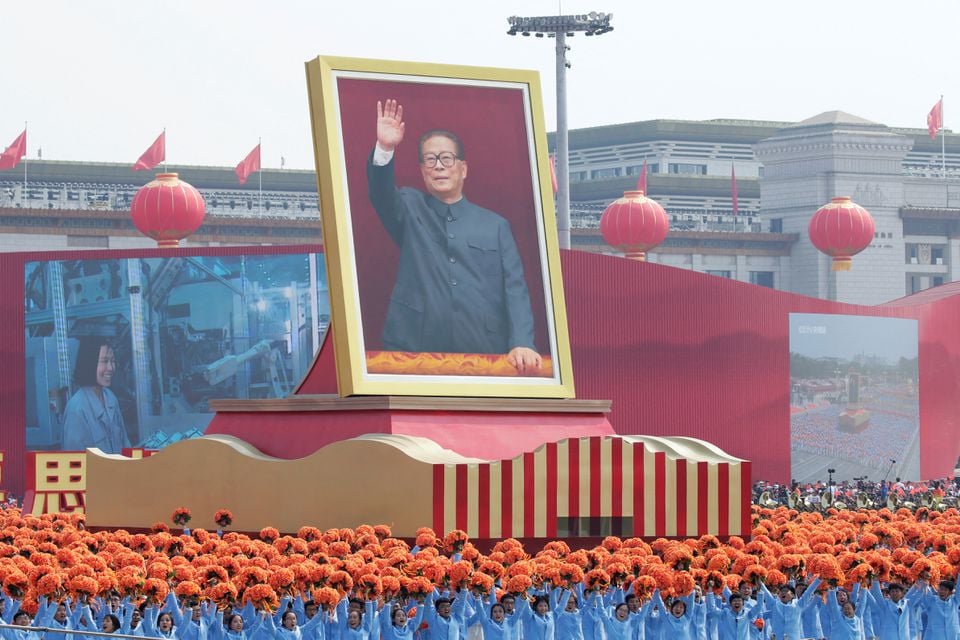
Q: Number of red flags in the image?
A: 7